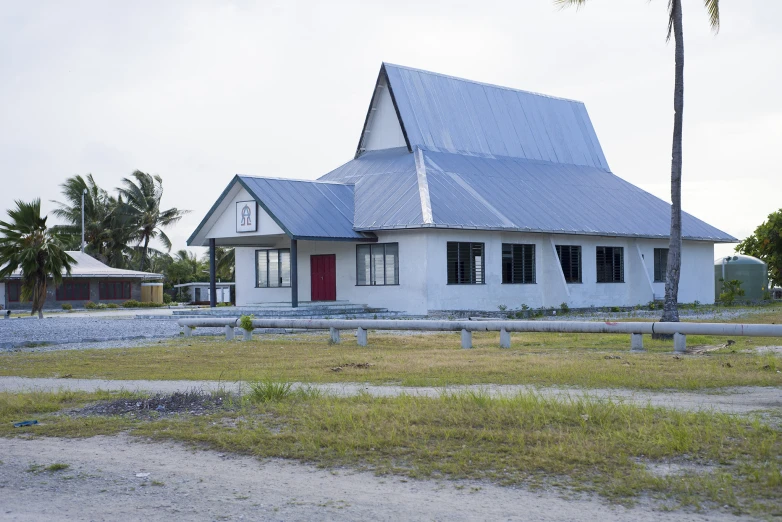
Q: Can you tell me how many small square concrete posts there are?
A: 9